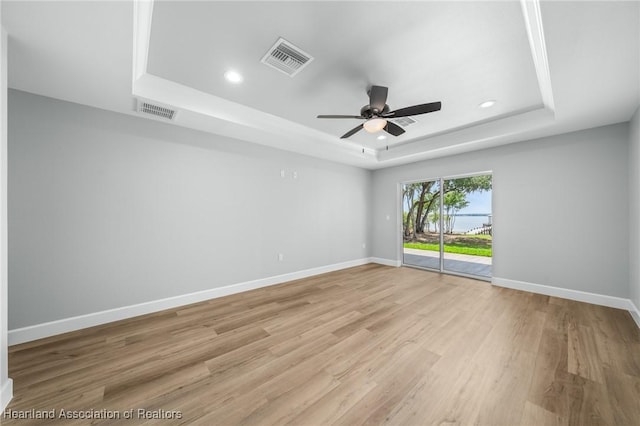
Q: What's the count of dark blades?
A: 5